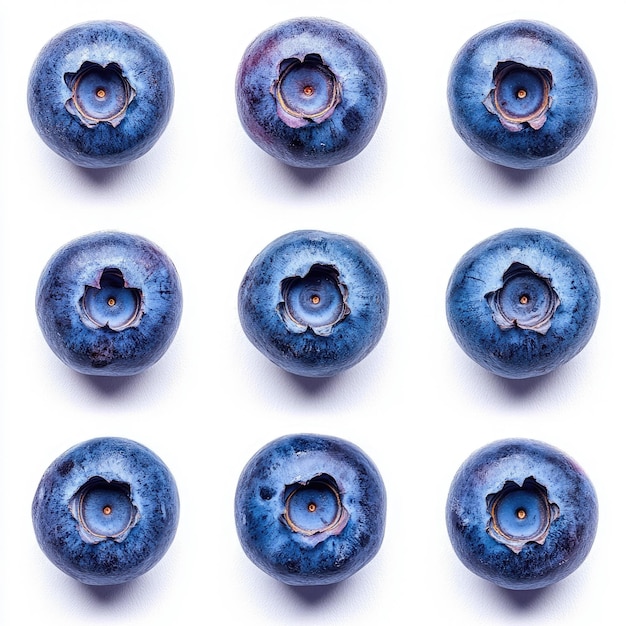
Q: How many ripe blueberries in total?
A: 9